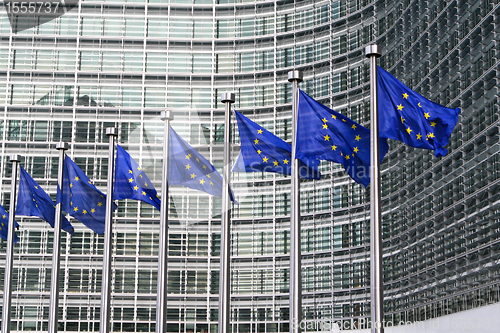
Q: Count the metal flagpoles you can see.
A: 7